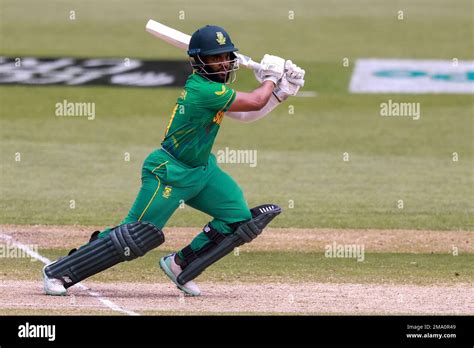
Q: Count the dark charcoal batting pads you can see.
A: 2